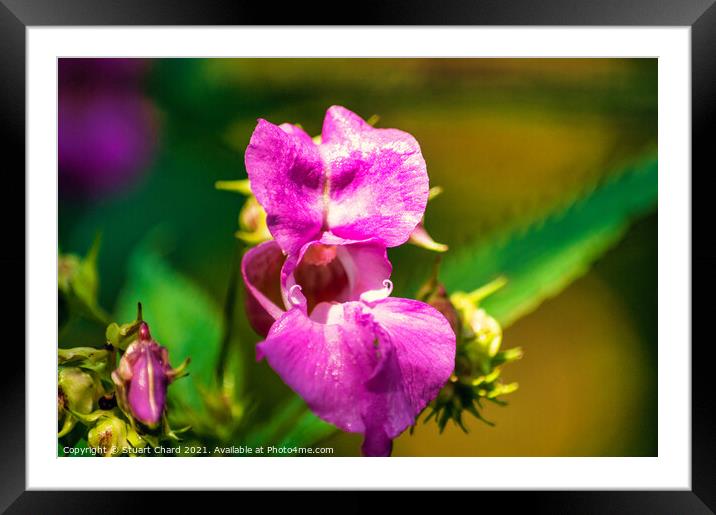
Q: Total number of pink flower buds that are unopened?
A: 1